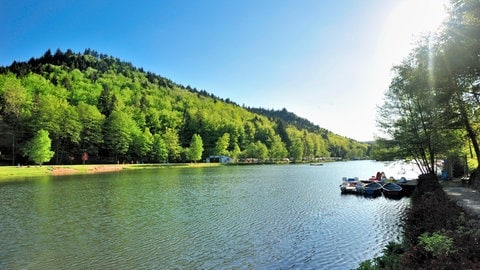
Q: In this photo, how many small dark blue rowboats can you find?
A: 2